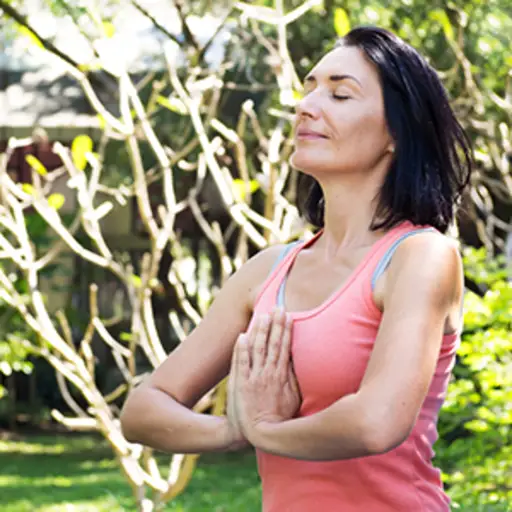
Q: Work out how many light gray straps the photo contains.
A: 2